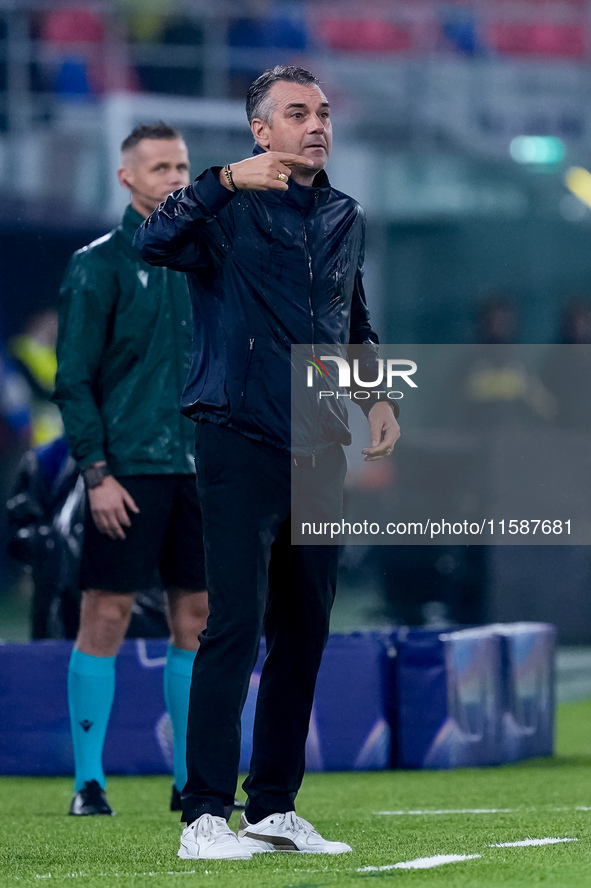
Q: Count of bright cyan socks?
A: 2